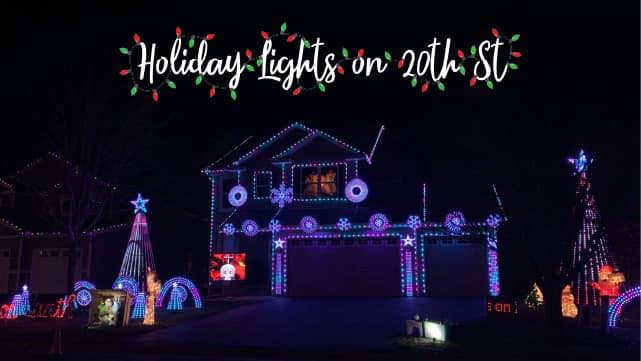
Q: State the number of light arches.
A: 4